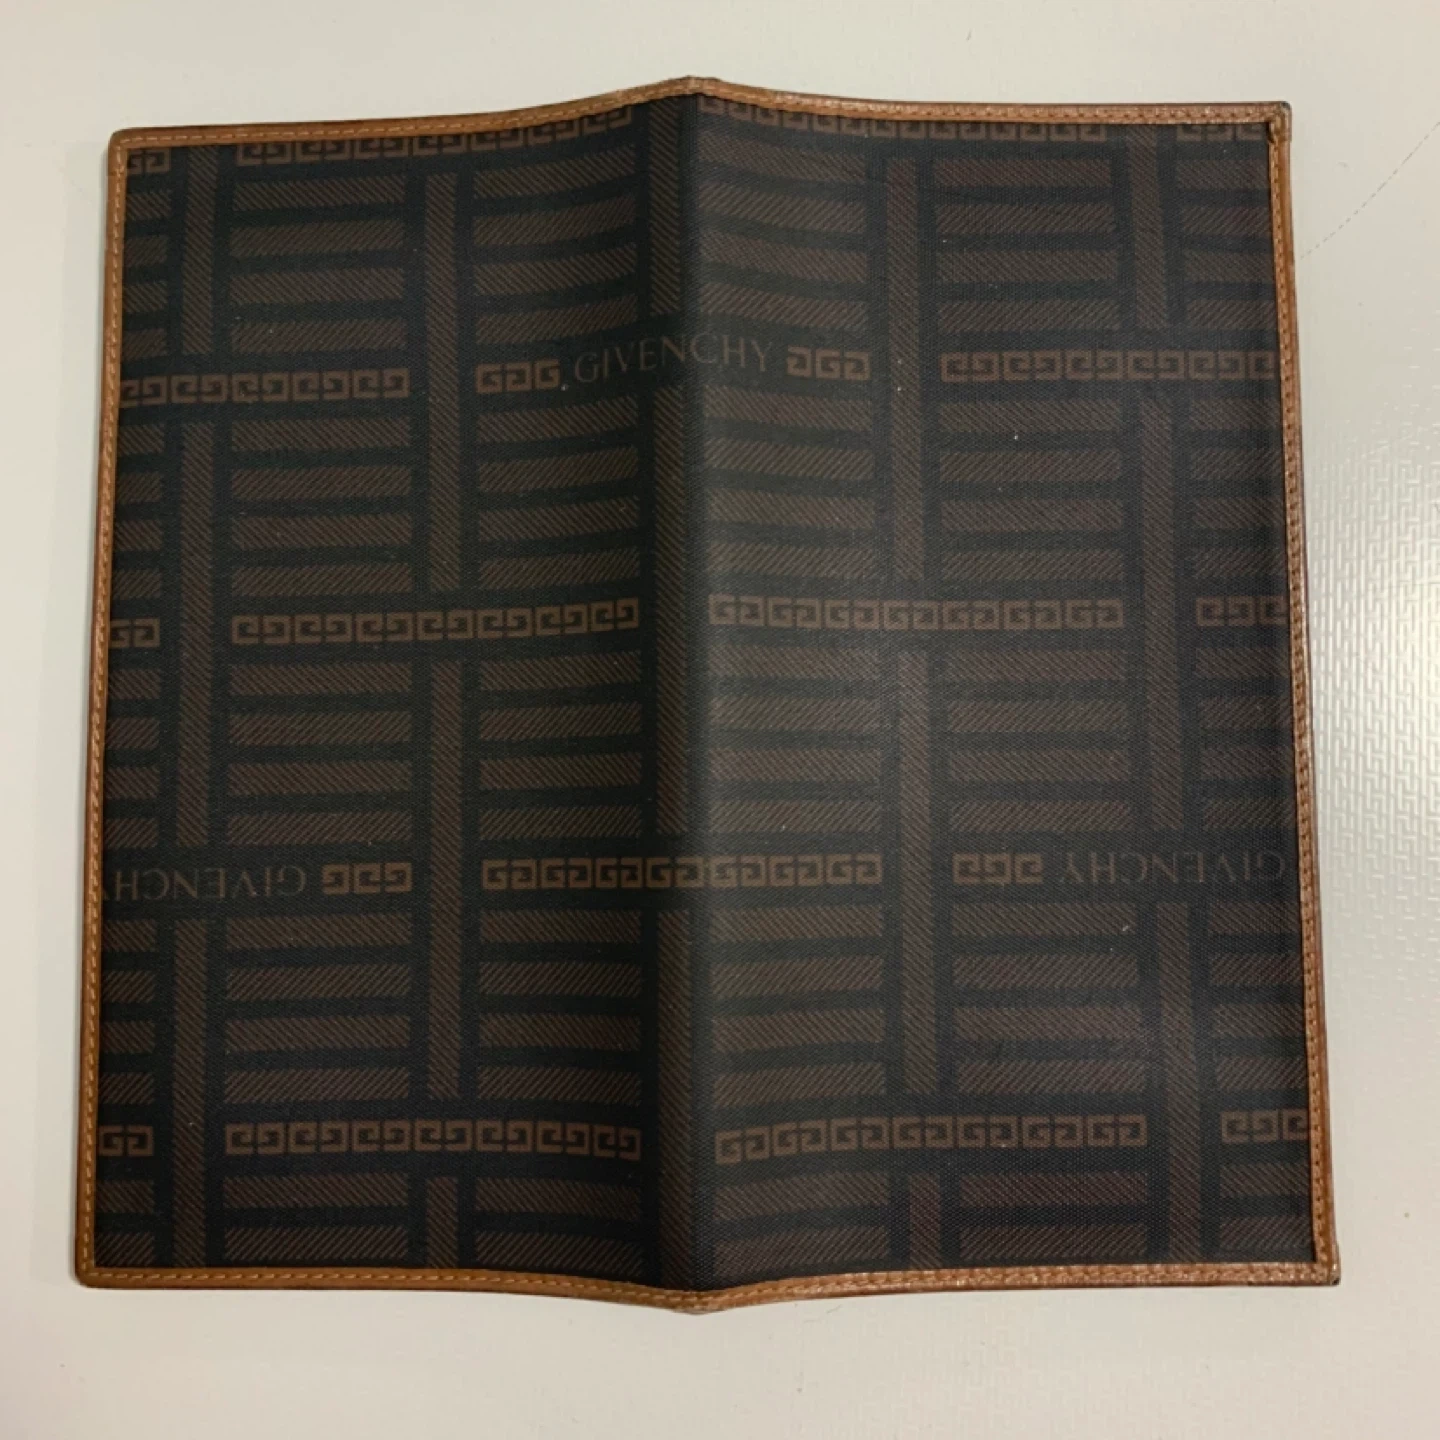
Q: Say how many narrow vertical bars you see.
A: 15